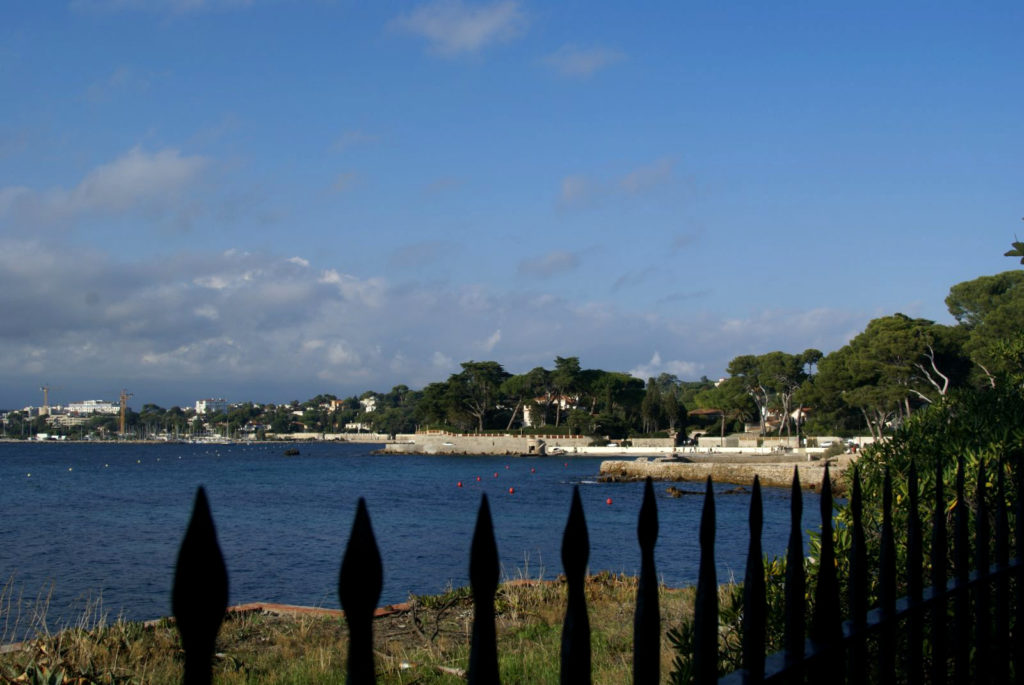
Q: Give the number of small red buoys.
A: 8